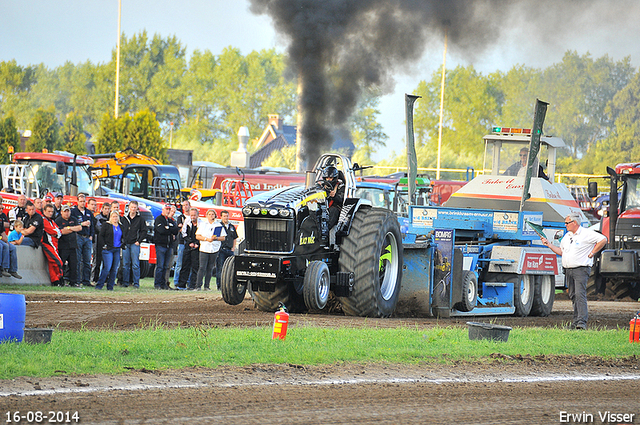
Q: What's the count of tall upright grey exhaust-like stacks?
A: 2